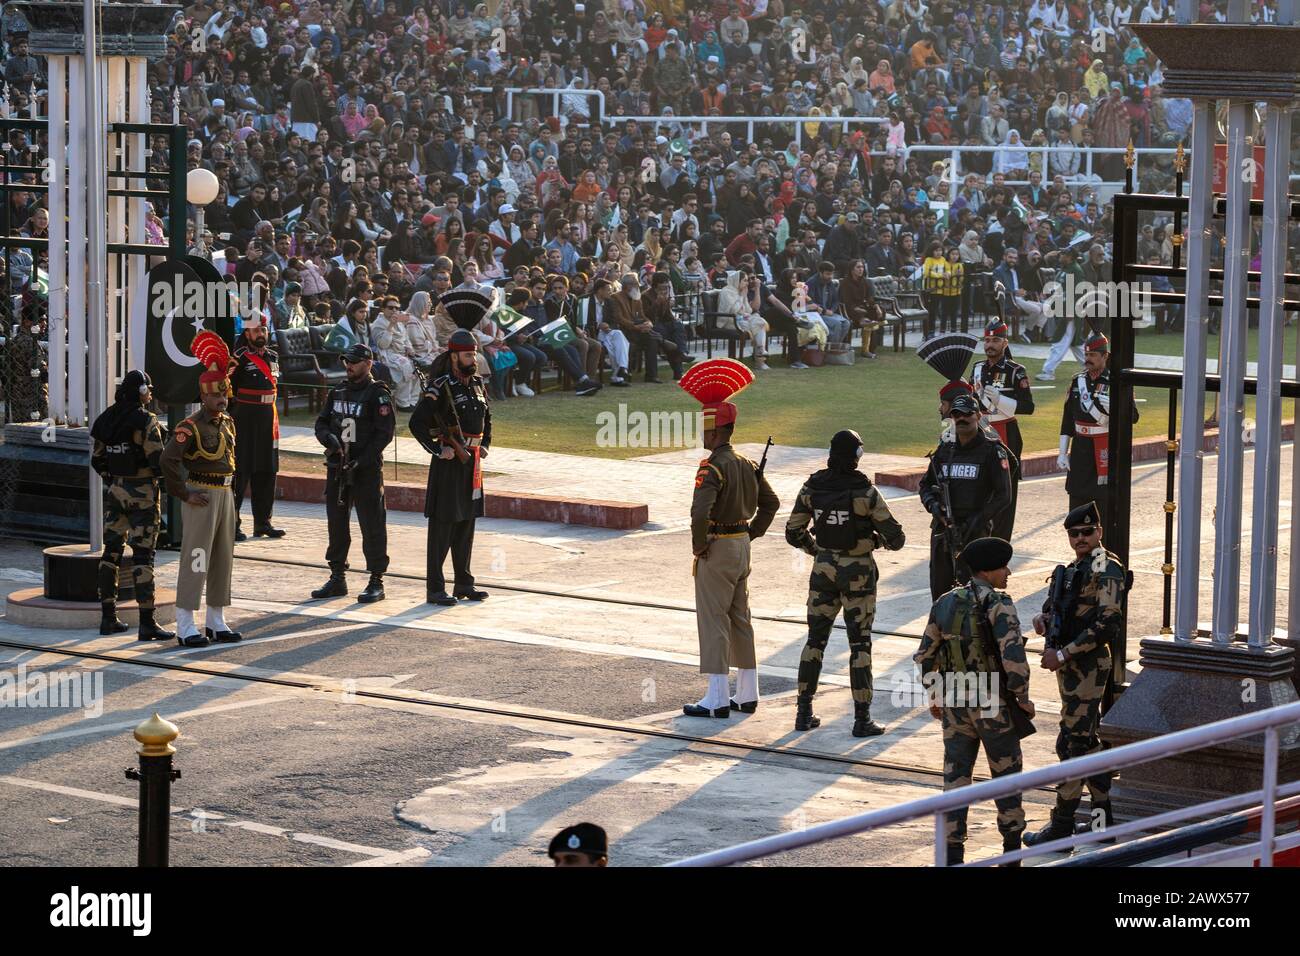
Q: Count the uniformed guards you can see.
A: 14